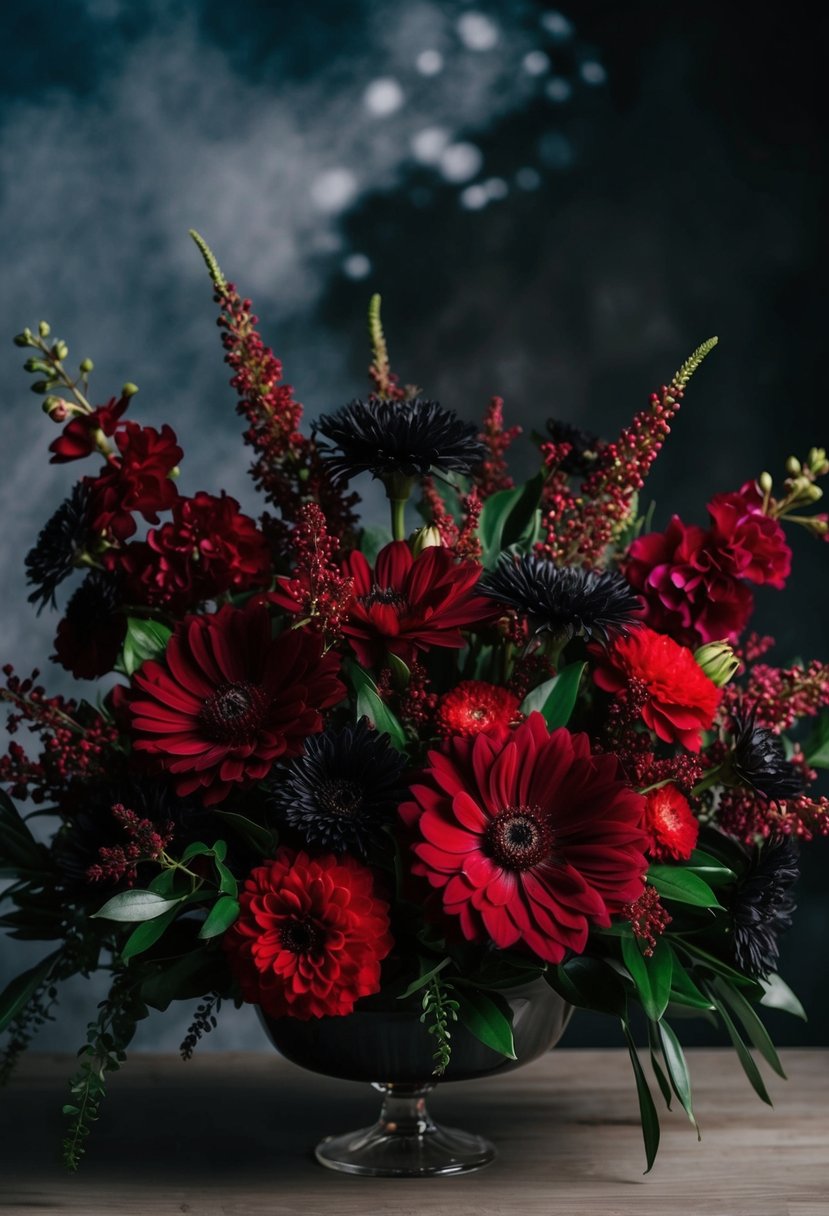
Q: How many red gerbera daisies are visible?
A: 3